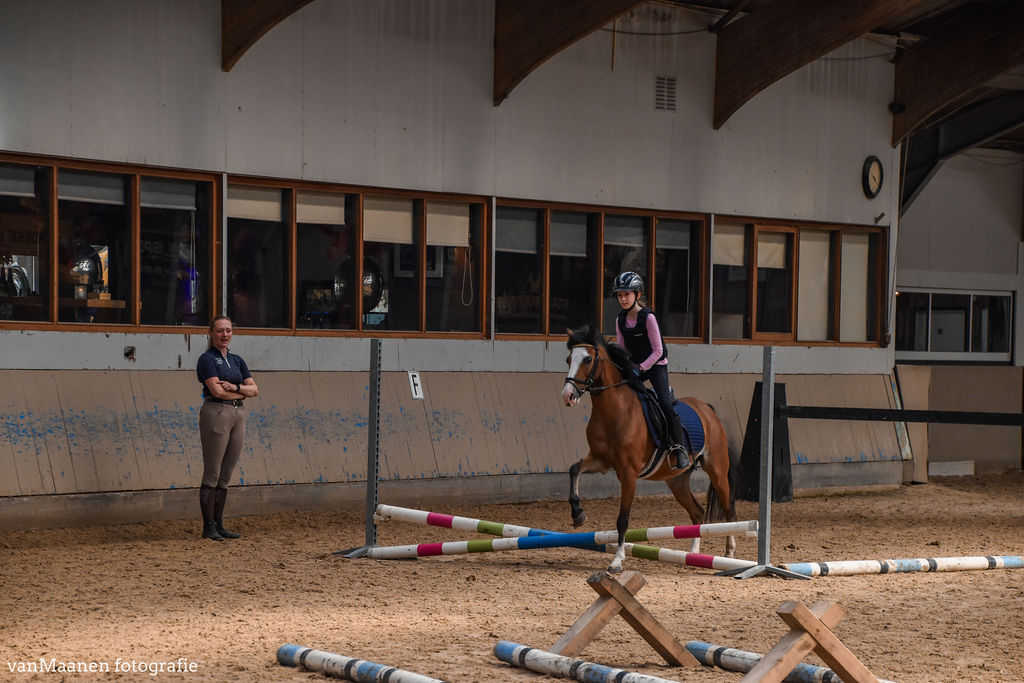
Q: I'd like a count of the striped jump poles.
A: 6